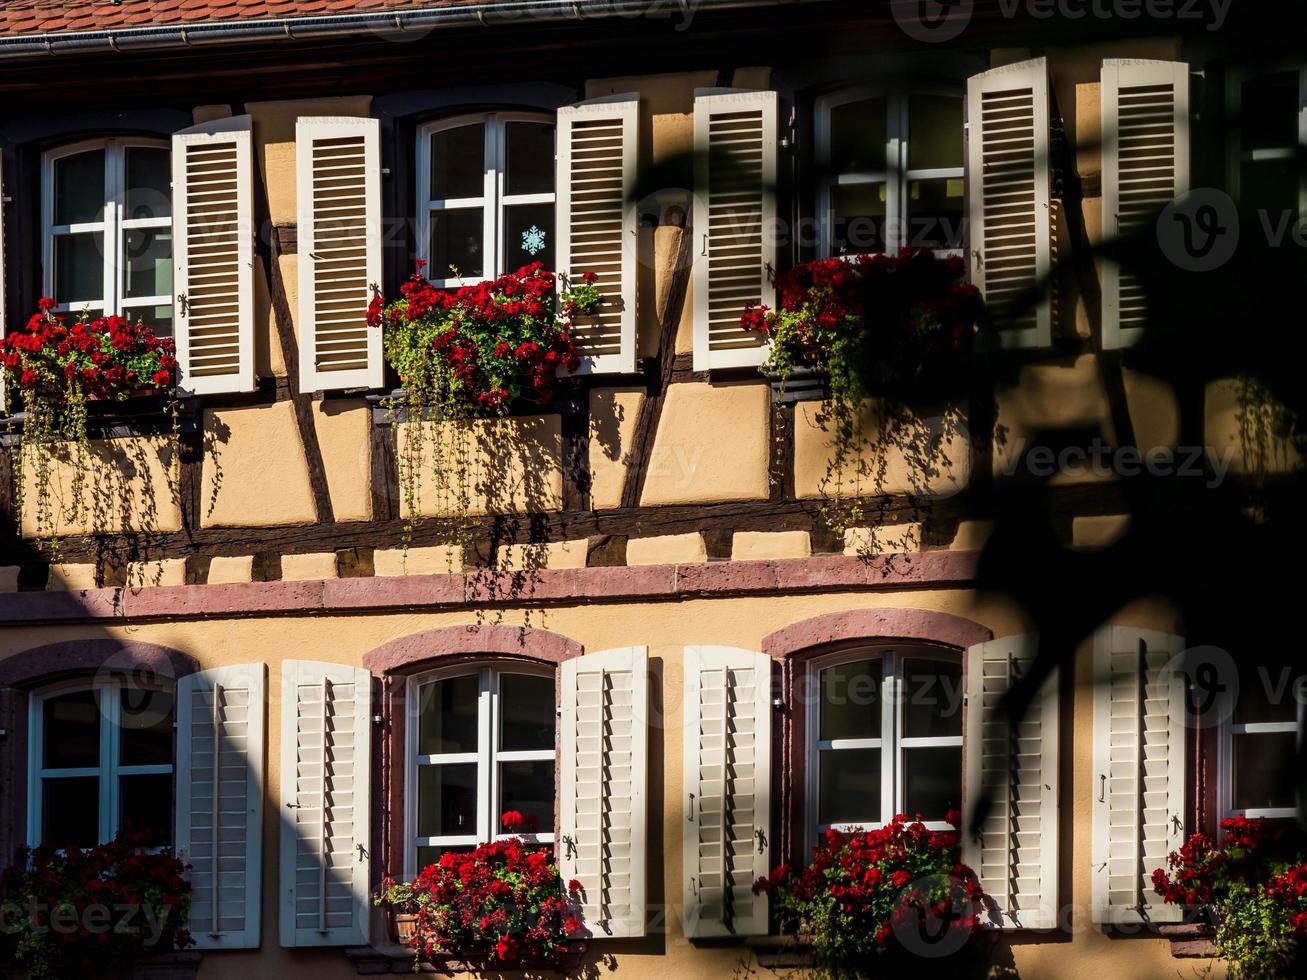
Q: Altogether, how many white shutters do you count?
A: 12